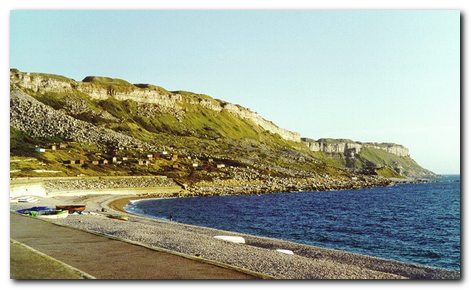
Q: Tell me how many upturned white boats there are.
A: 2